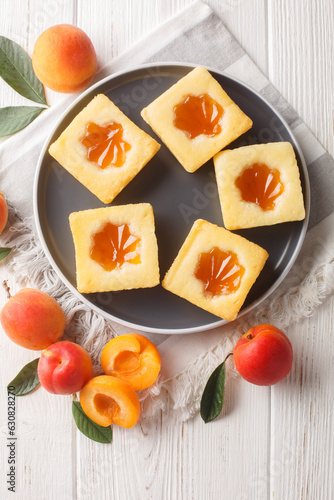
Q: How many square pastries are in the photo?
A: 5